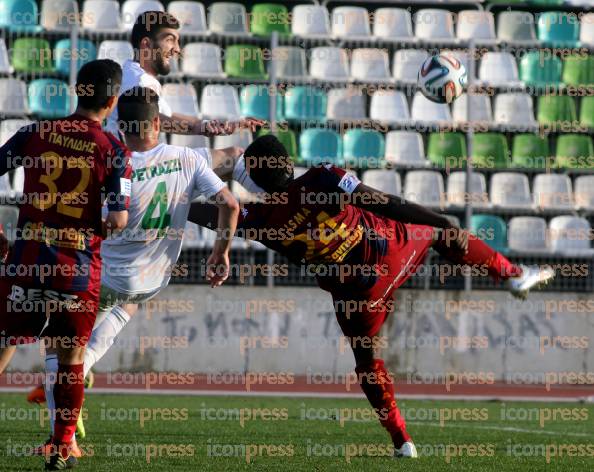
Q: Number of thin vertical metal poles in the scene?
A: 3